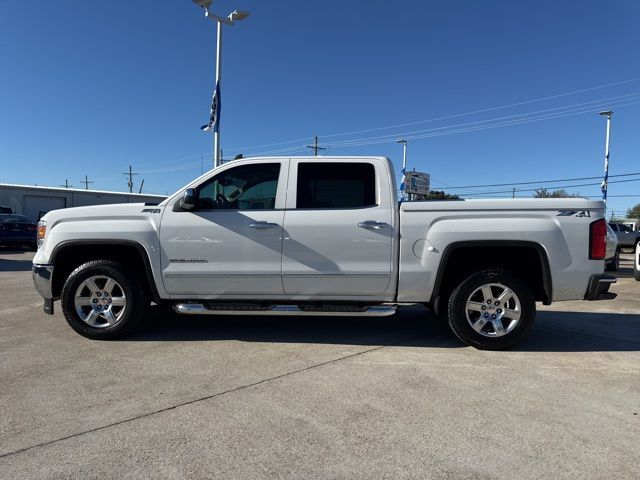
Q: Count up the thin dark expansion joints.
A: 1